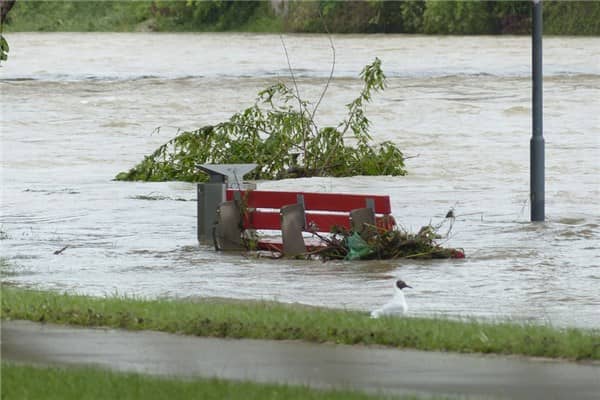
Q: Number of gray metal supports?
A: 3